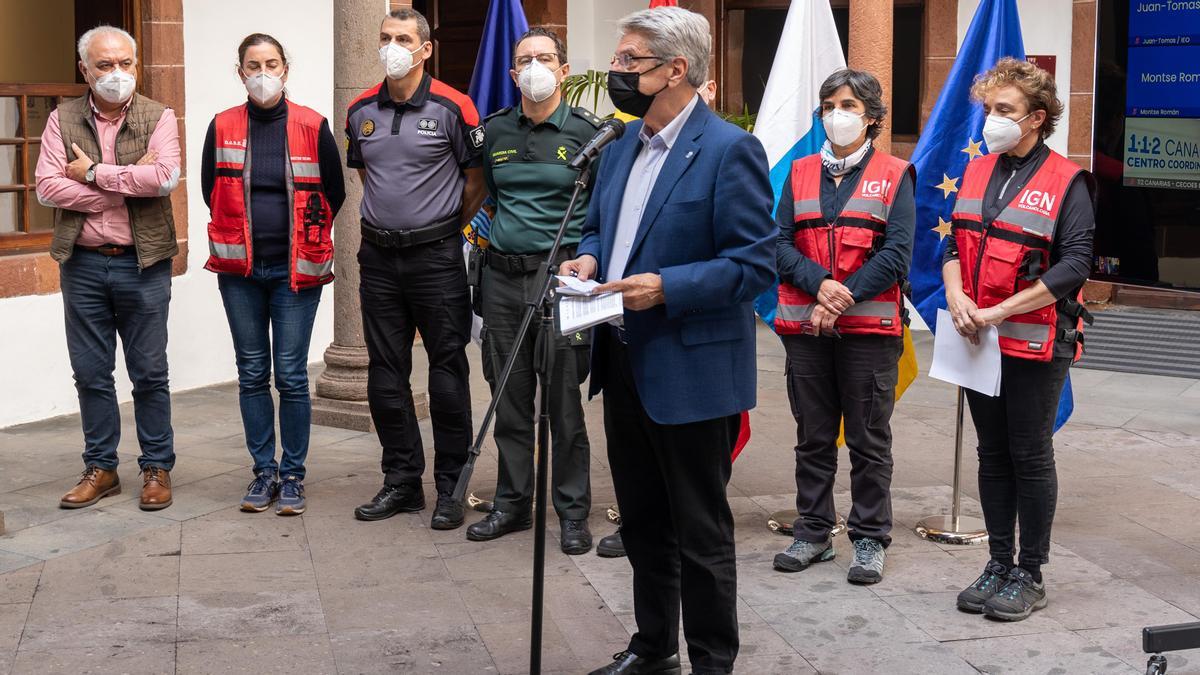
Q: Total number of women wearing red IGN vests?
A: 2